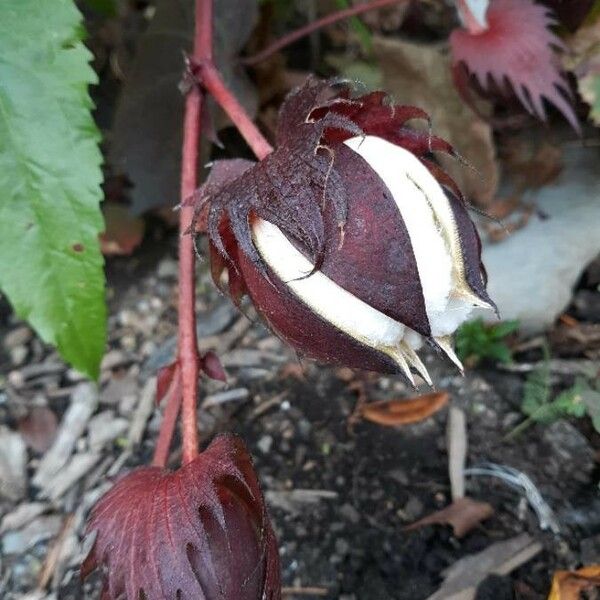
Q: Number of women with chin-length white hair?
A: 0